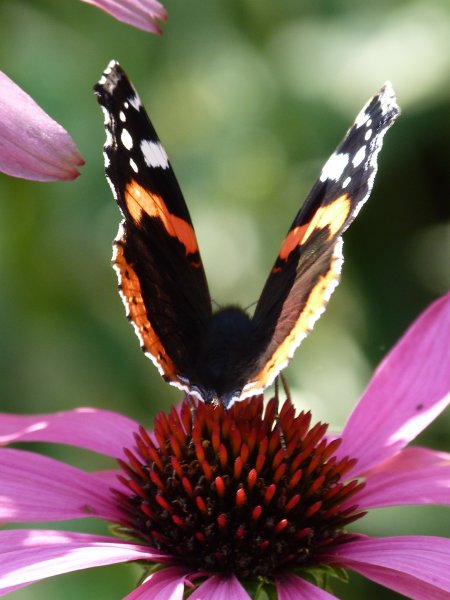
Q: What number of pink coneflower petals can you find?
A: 11